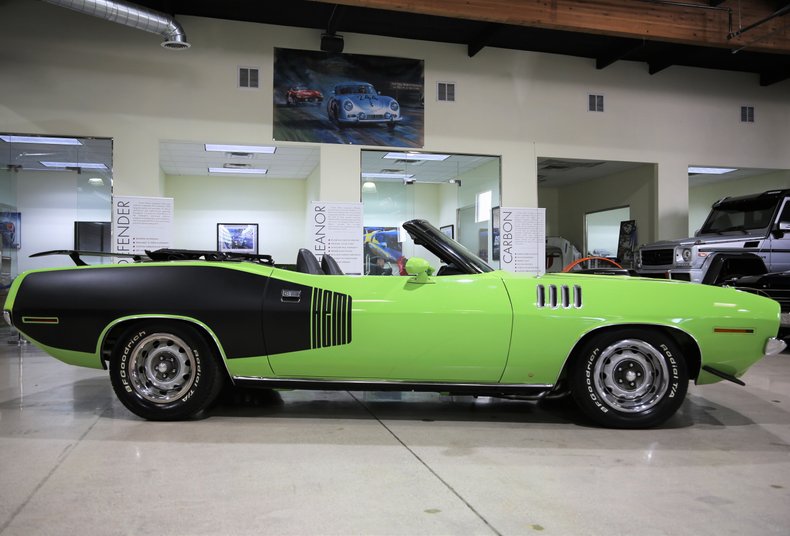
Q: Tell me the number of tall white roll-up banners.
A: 3